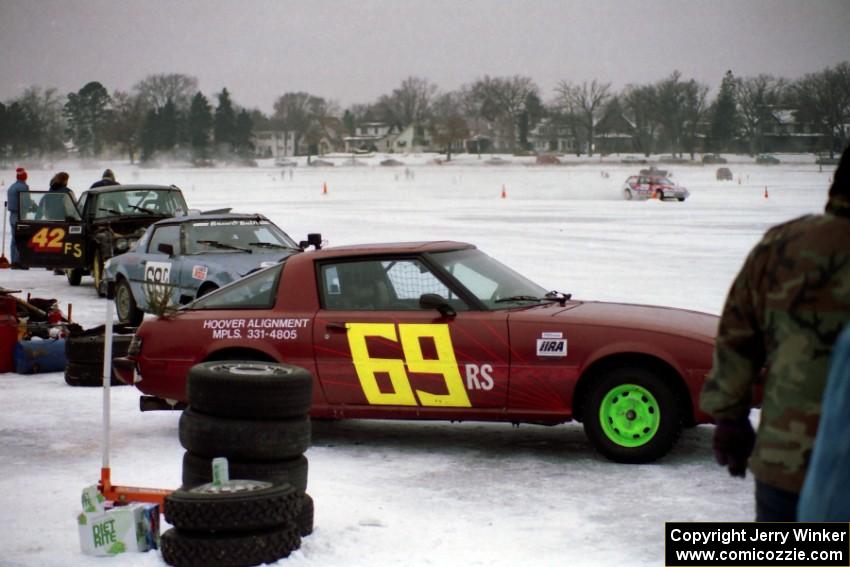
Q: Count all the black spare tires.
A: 8